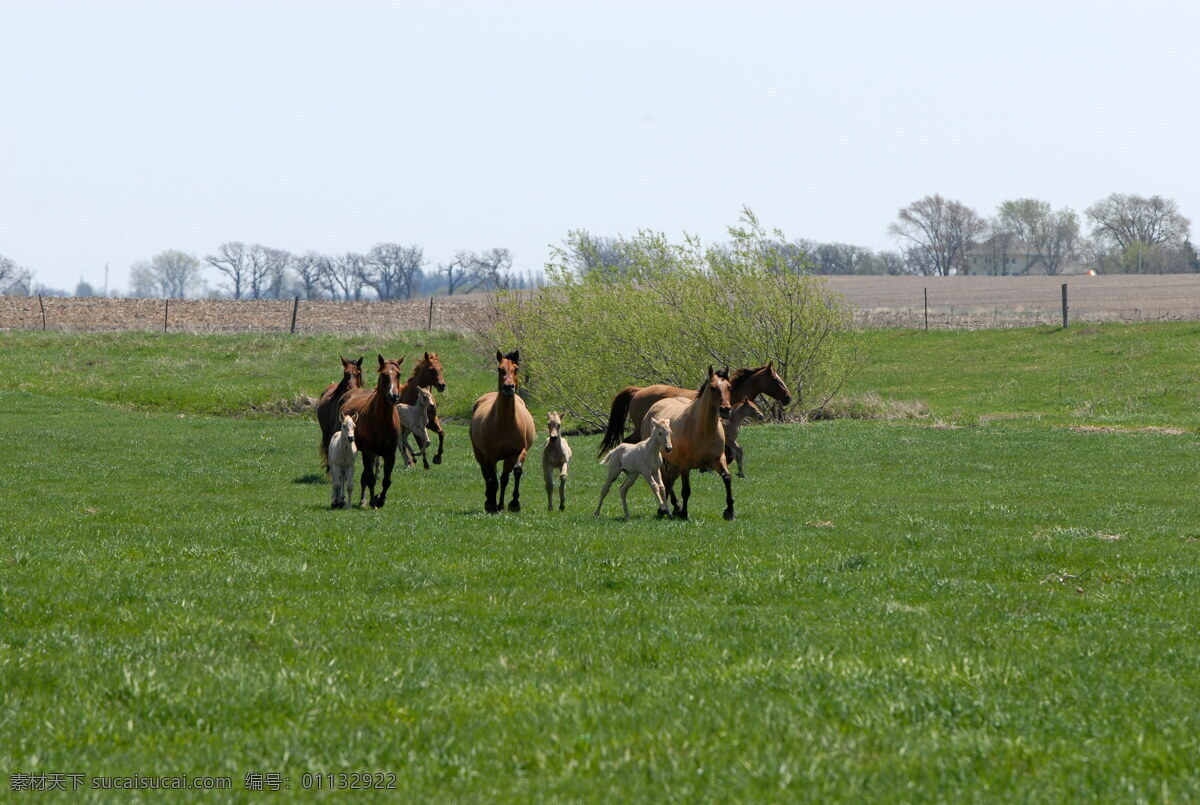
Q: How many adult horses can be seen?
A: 6